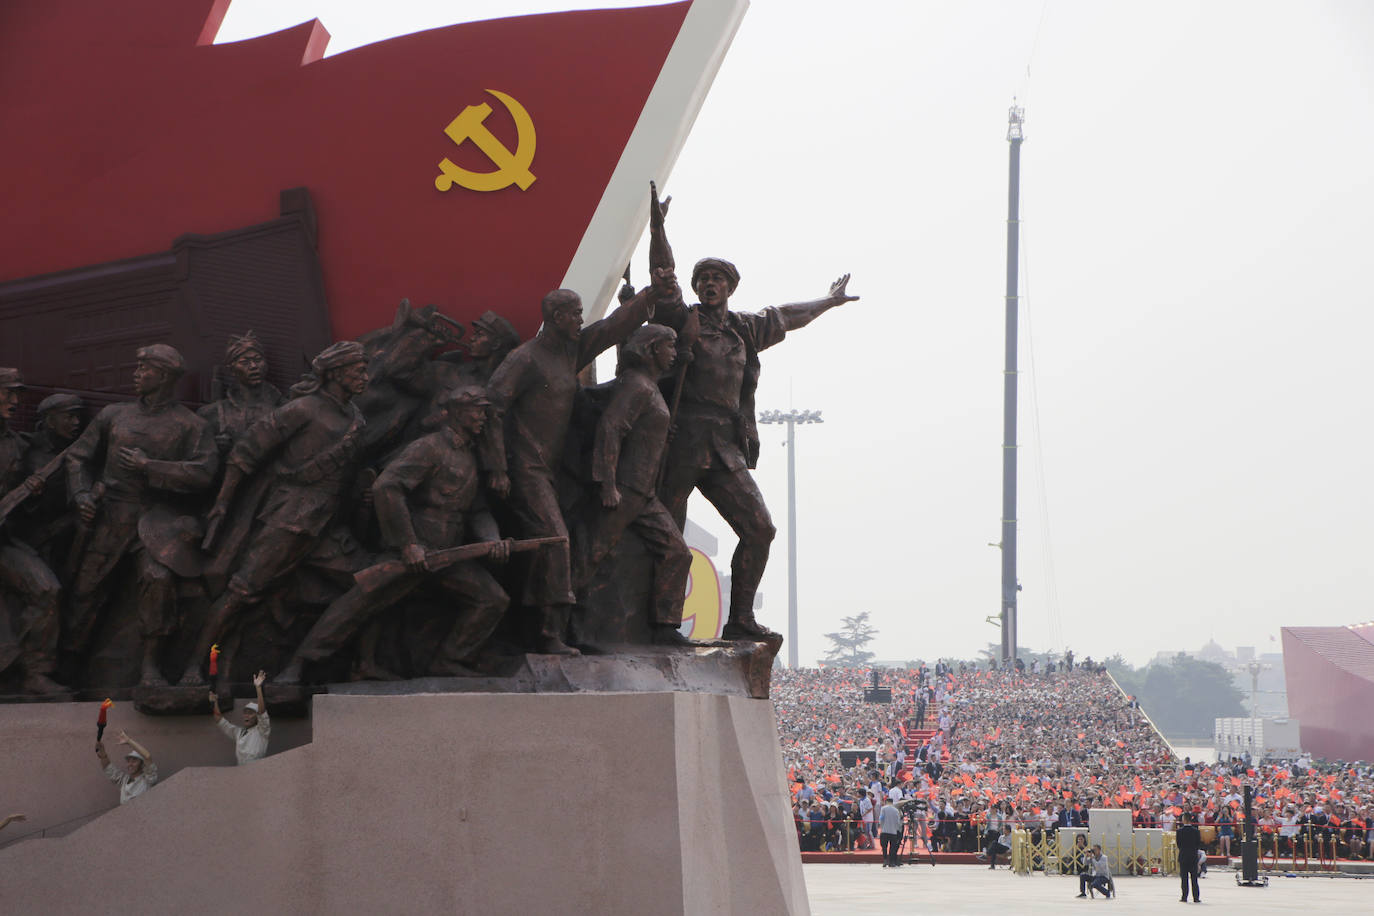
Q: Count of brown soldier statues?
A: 10